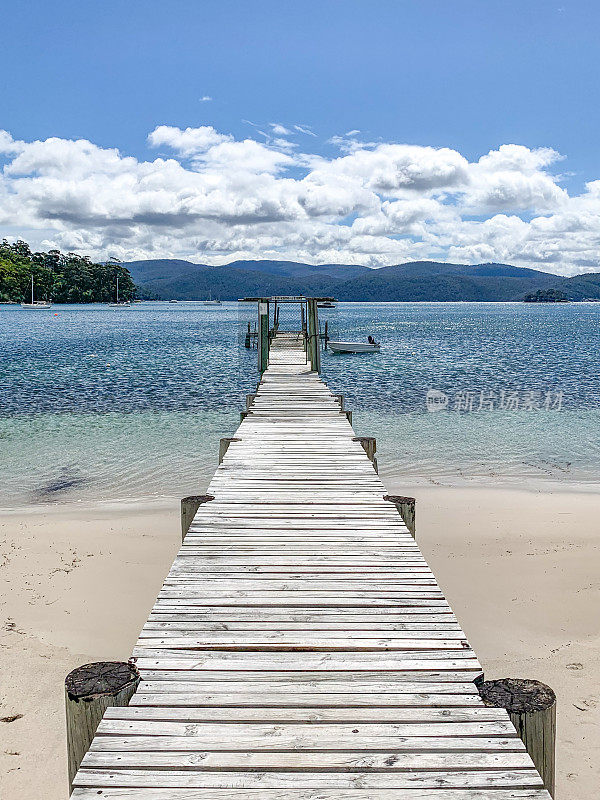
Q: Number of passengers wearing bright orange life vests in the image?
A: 0